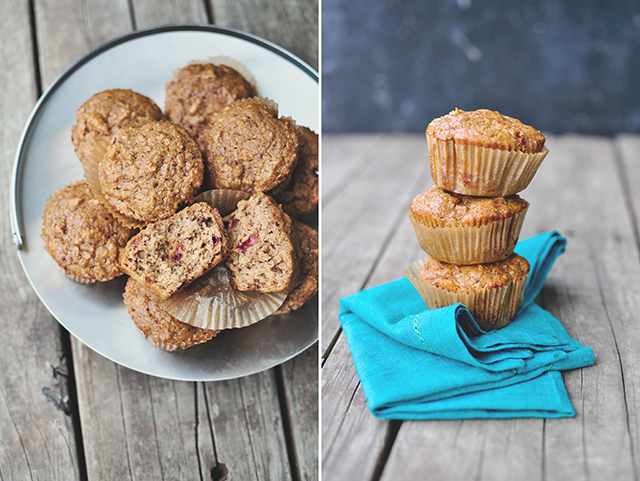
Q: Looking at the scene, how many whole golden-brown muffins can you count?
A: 11